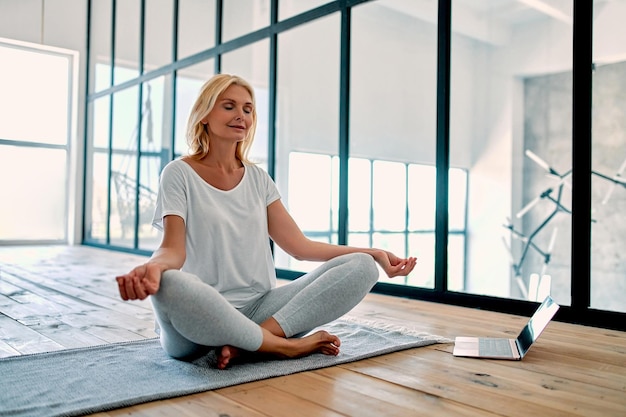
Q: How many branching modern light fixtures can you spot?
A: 1